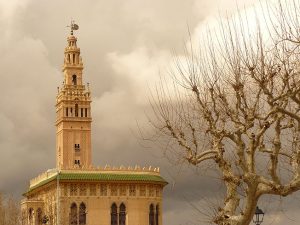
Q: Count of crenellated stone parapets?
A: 1